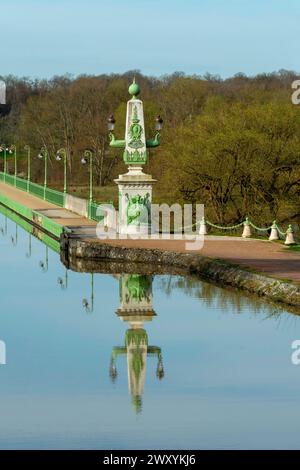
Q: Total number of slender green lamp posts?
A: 6